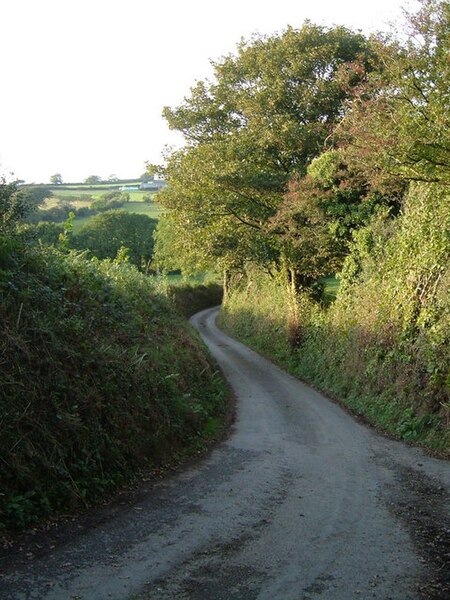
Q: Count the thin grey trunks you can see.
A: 2